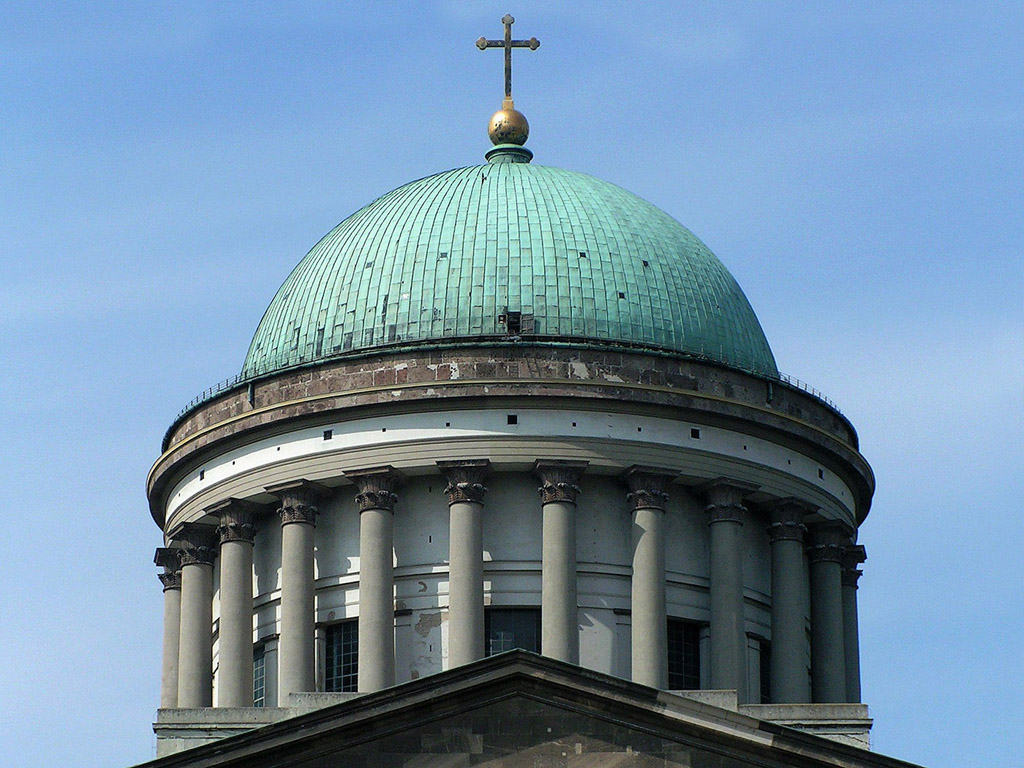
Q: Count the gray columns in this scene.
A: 12